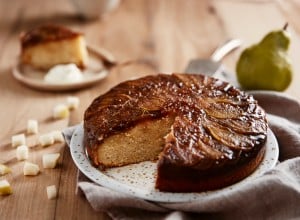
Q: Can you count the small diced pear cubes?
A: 12